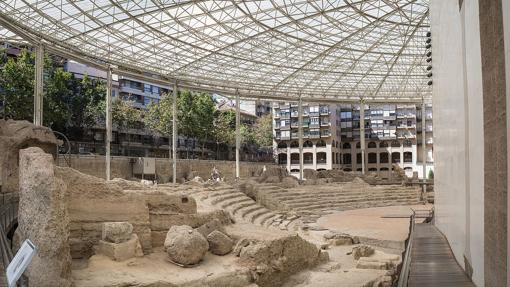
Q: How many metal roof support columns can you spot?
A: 7